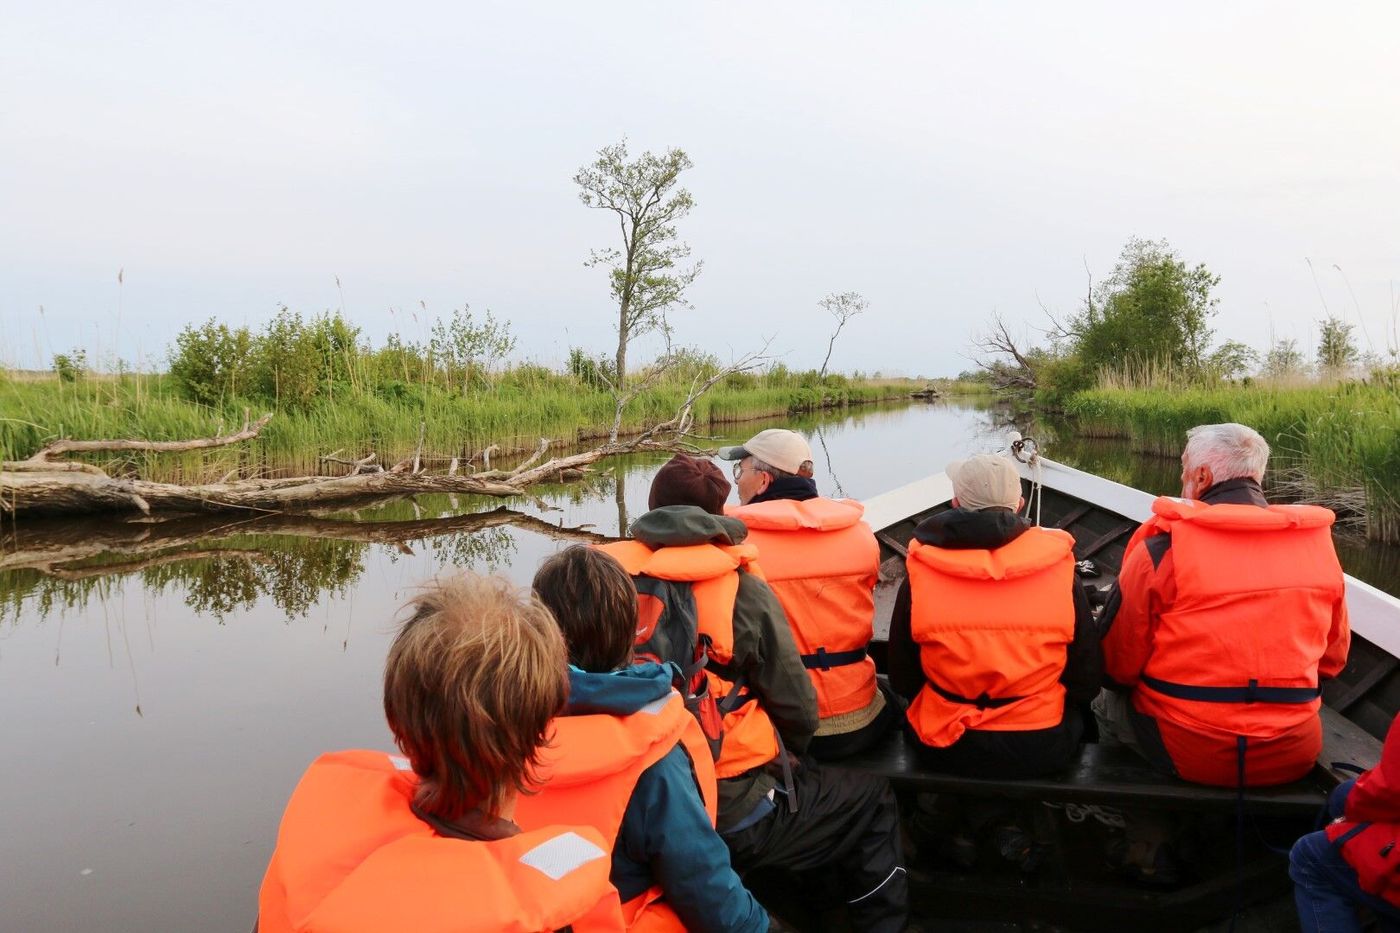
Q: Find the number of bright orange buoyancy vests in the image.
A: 6